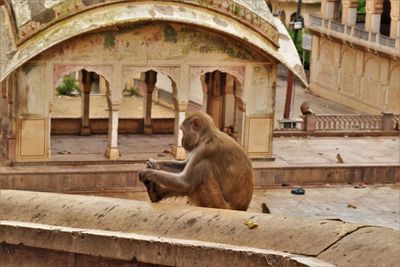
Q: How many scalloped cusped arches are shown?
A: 3